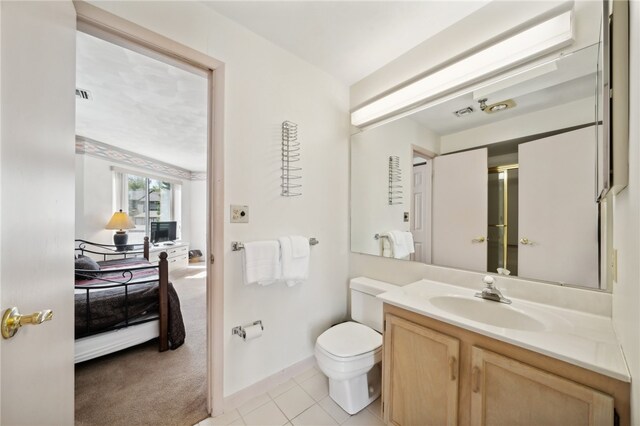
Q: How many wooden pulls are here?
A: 2